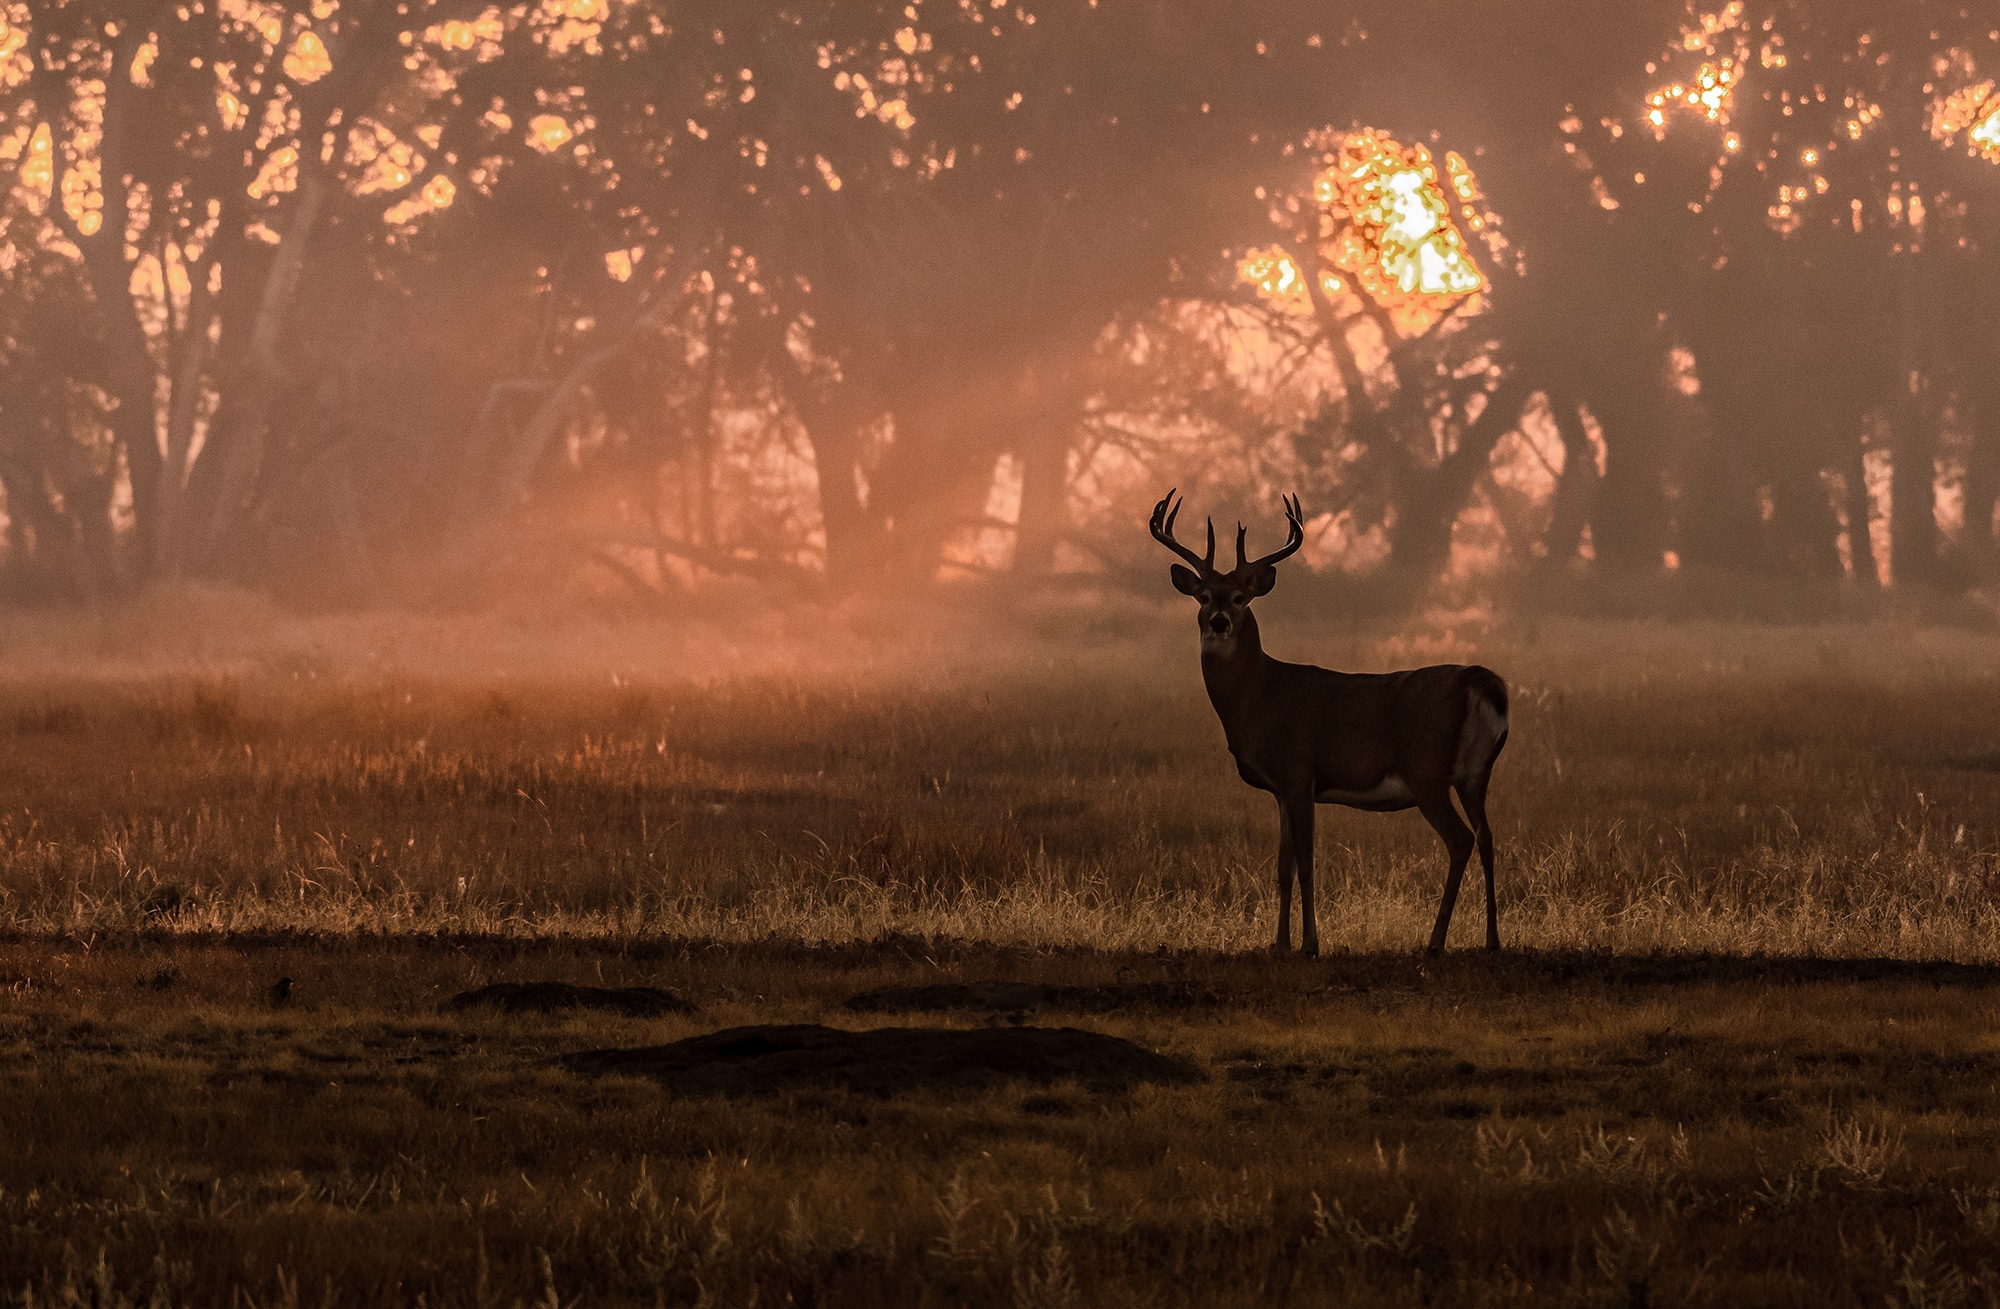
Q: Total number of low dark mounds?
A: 3